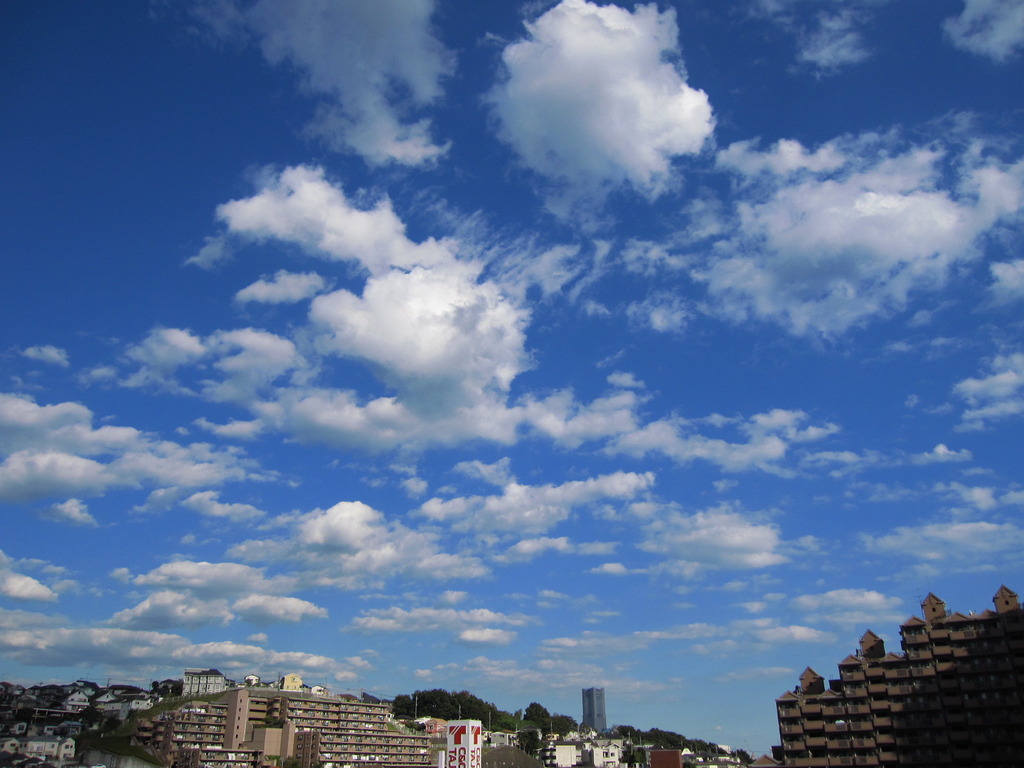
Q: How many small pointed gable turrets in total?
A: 4